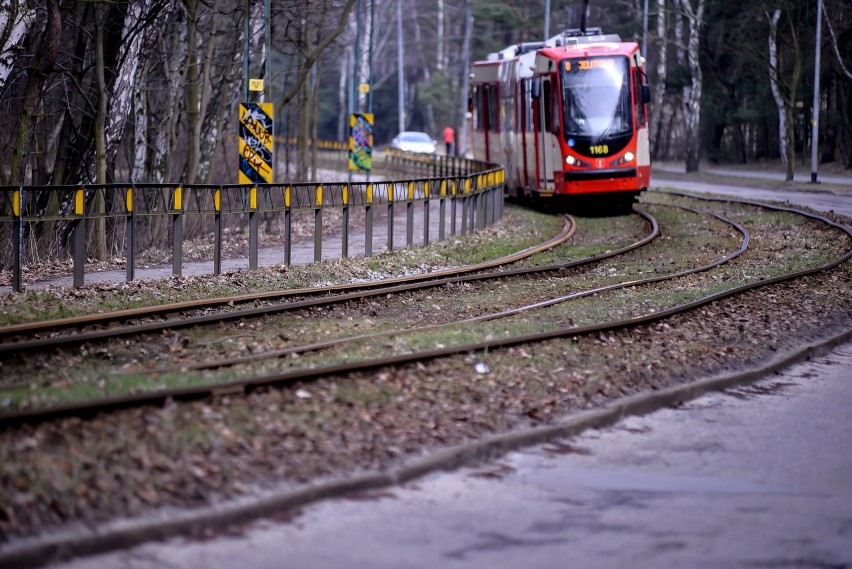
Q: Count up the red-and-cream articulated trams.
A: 1